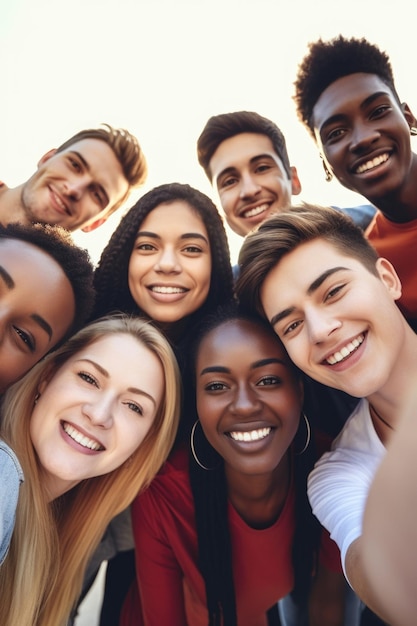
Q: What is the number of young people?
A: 8